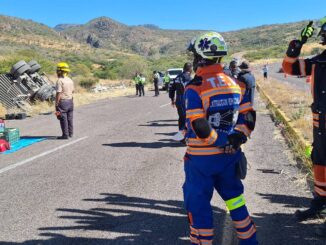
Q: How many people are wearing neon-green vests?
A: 3